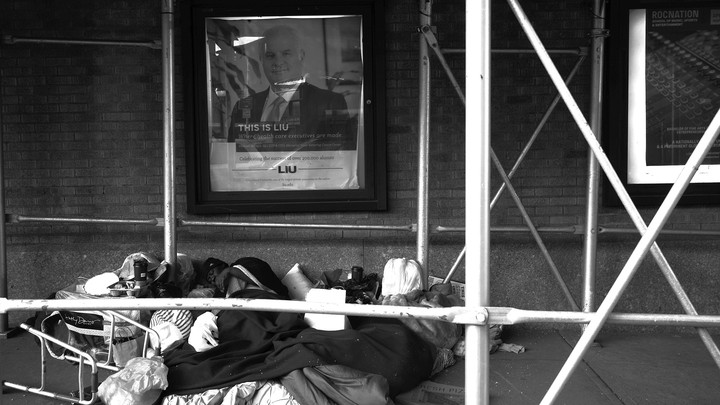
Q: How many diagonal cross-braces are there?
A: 4